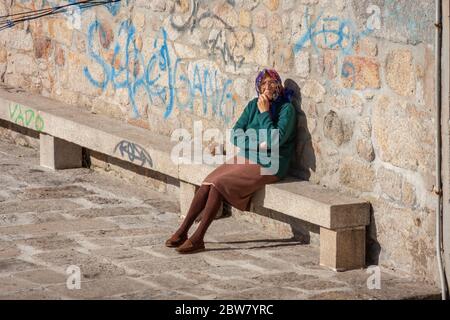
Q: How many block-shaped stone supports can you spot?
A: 3